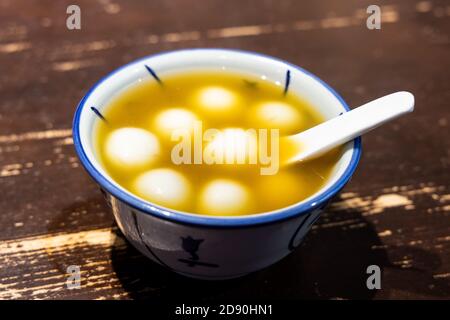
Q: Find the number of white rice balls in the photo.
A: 7